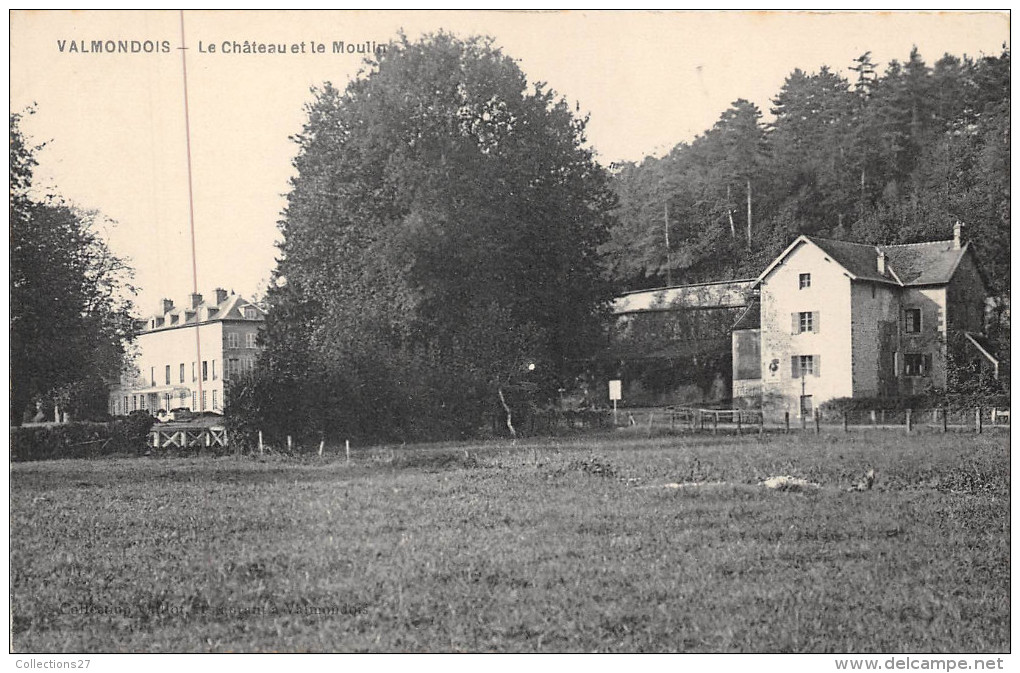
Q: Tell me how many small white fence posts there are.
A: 4